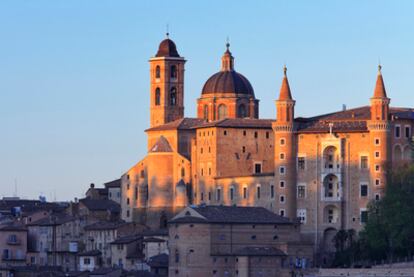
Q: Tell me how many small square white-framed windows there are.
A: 11